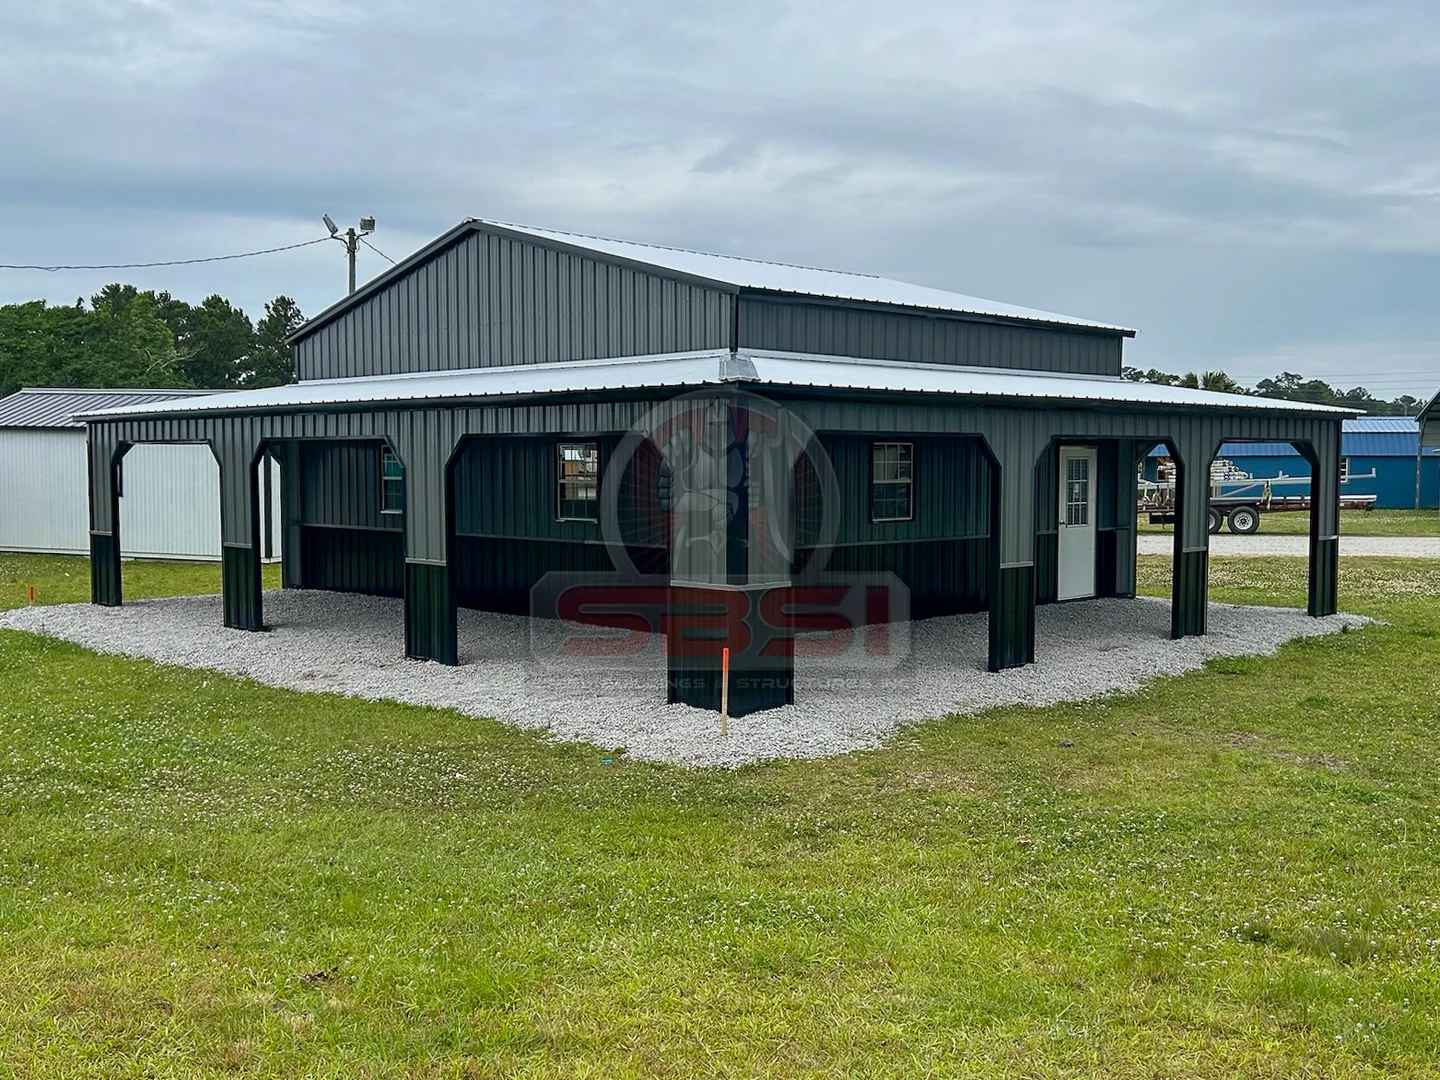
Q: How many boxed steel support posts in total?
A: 7